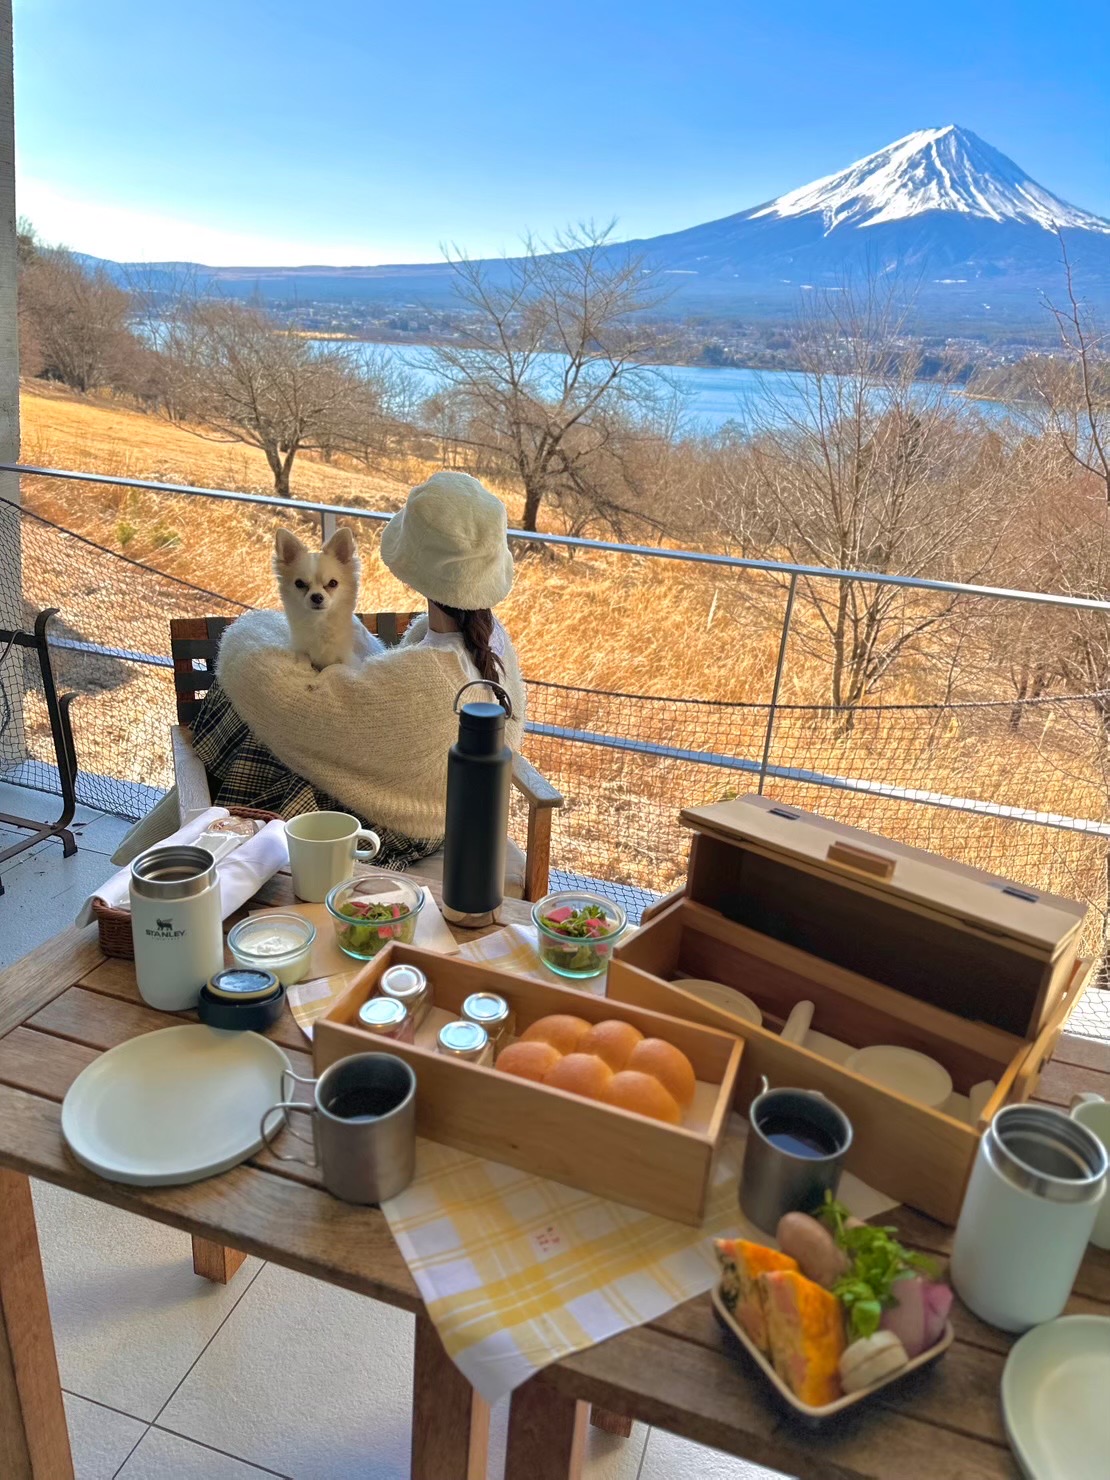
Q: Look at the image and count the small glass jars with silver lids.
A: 4